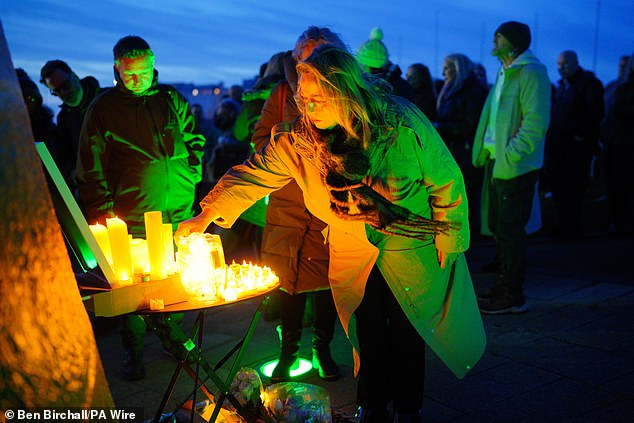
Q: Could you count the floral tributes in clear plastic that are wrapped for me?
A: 2